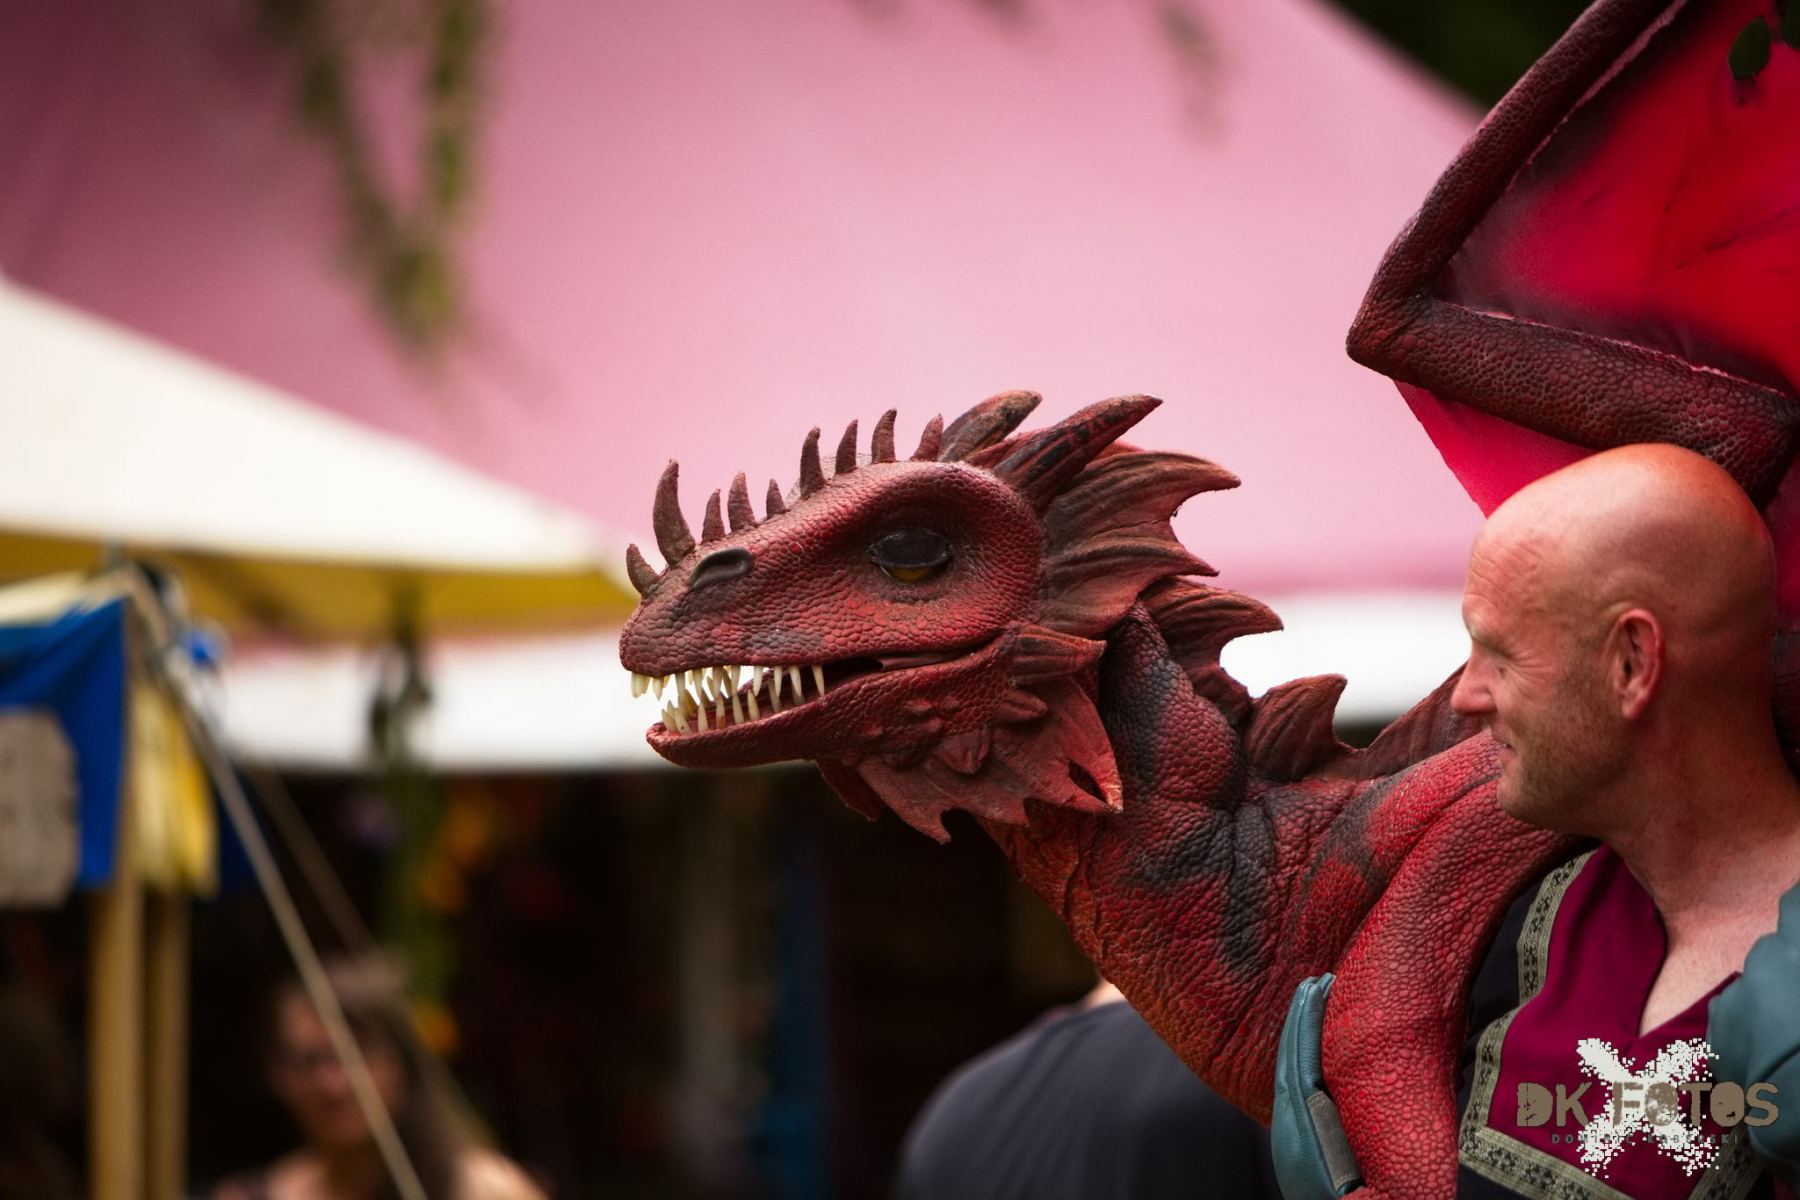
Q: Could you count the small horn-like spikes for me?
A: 9